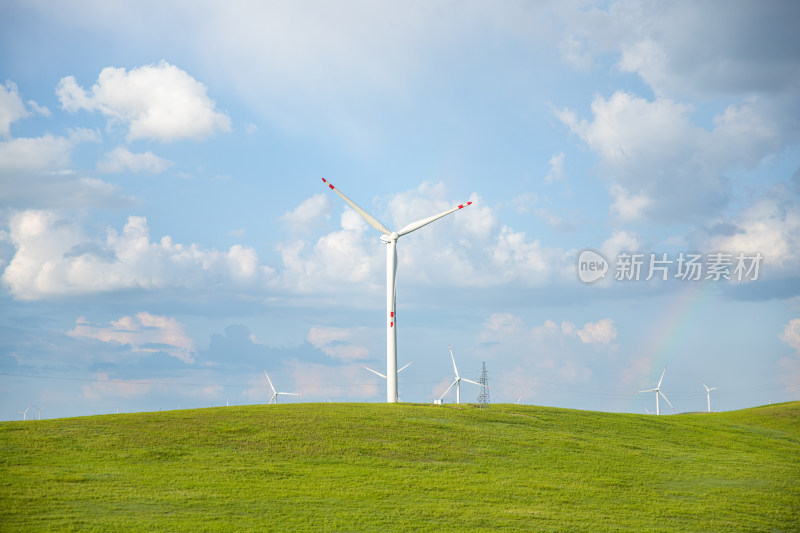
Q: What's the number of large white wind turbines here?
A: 1